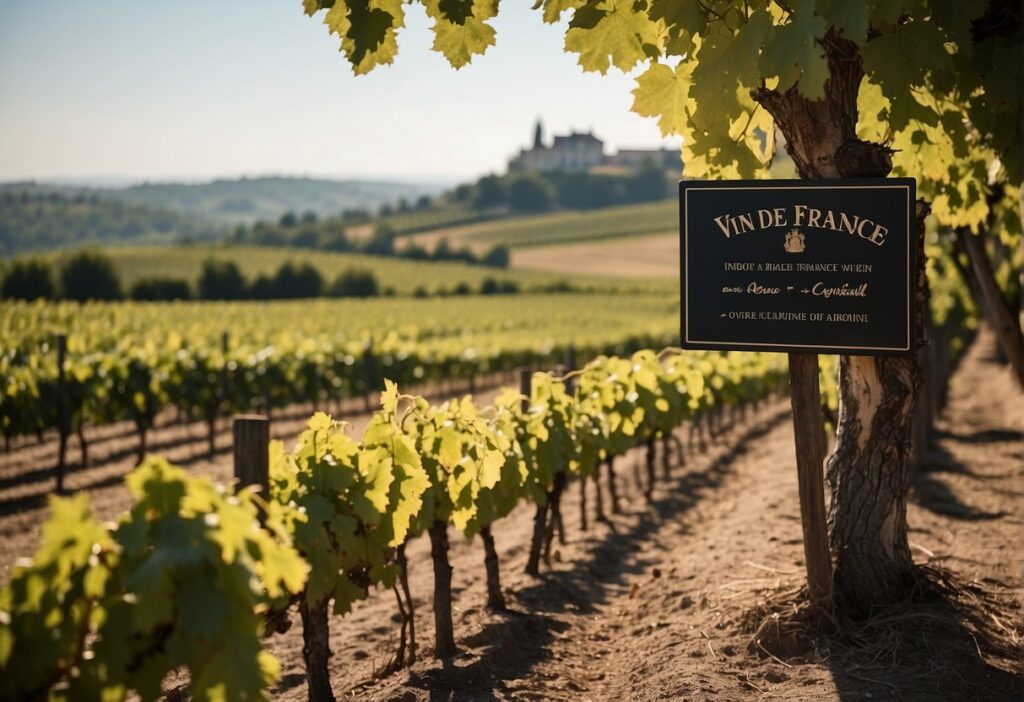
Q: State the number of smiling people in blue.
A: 0